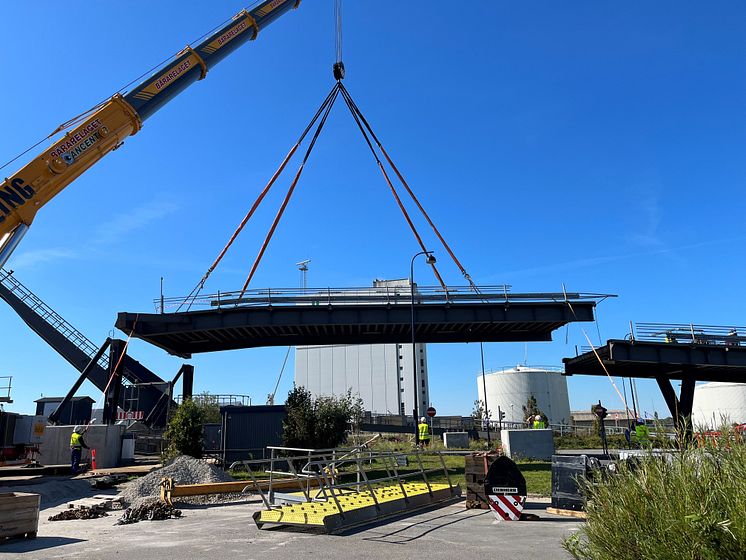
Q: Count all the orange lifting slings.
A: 4